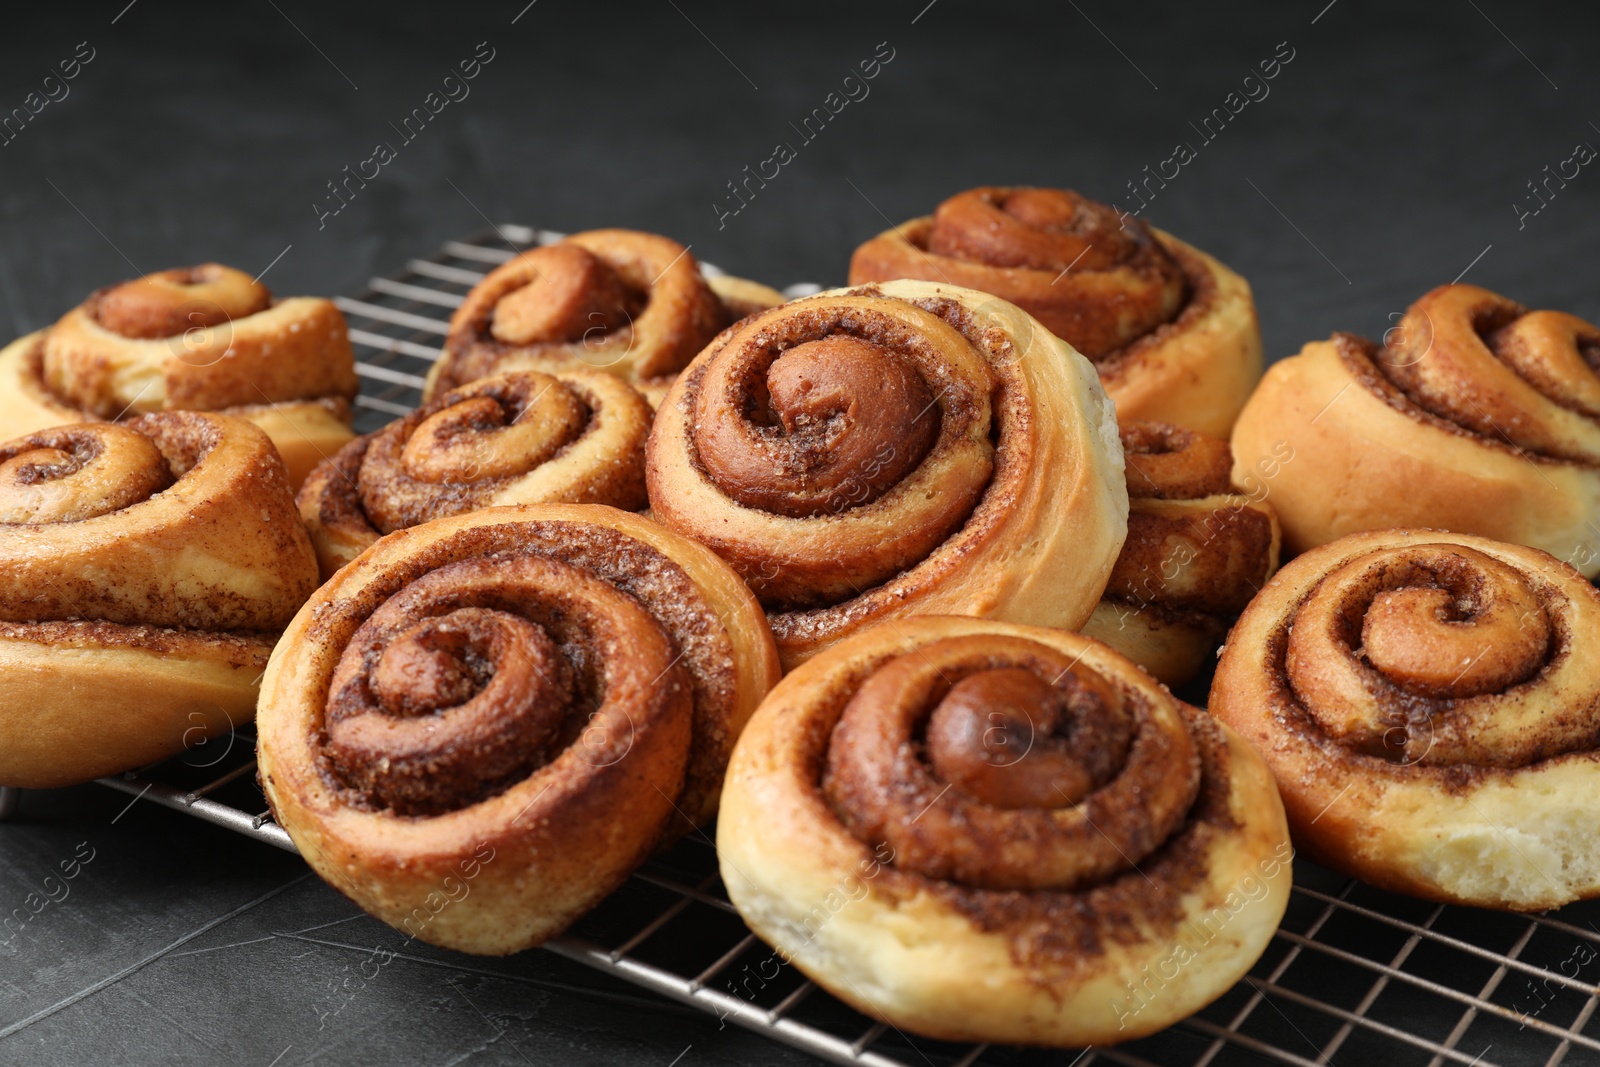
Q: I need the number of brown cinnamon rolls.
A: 11